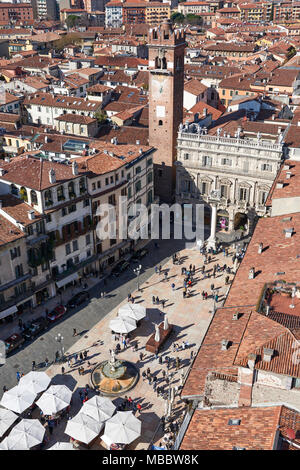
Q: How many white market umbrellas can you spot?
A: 12